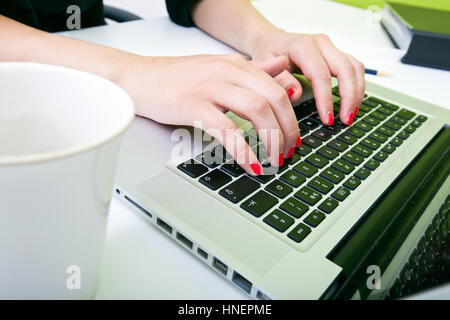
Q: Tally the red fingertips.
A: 8